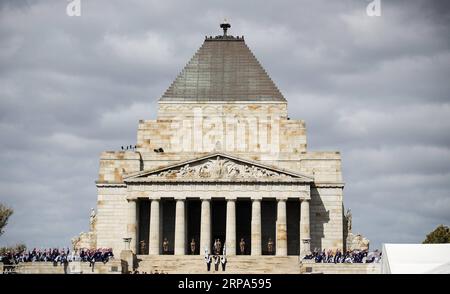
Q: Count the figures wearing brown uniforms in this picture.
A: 6